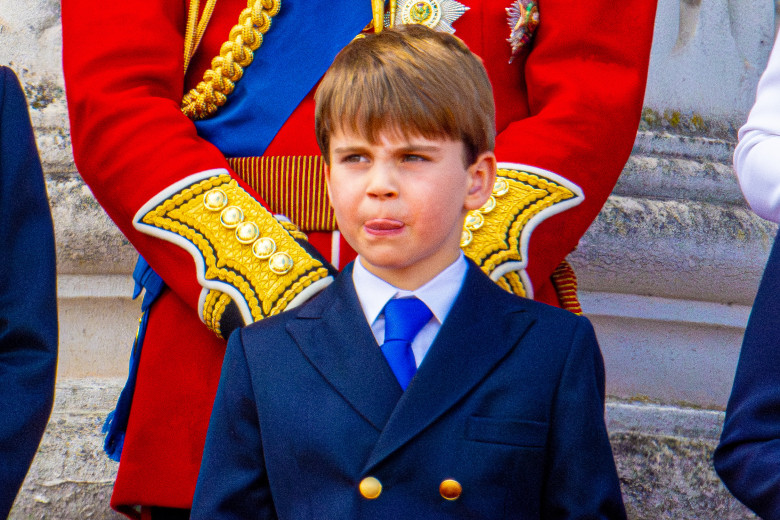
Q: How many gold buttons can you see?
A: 11